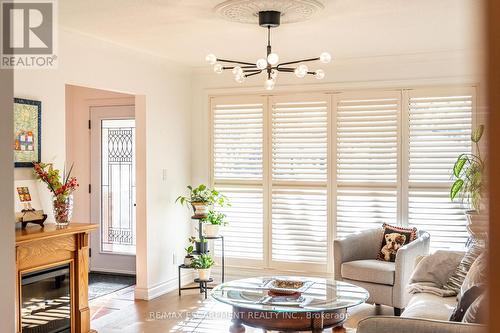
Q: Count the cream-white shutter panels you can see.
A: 4